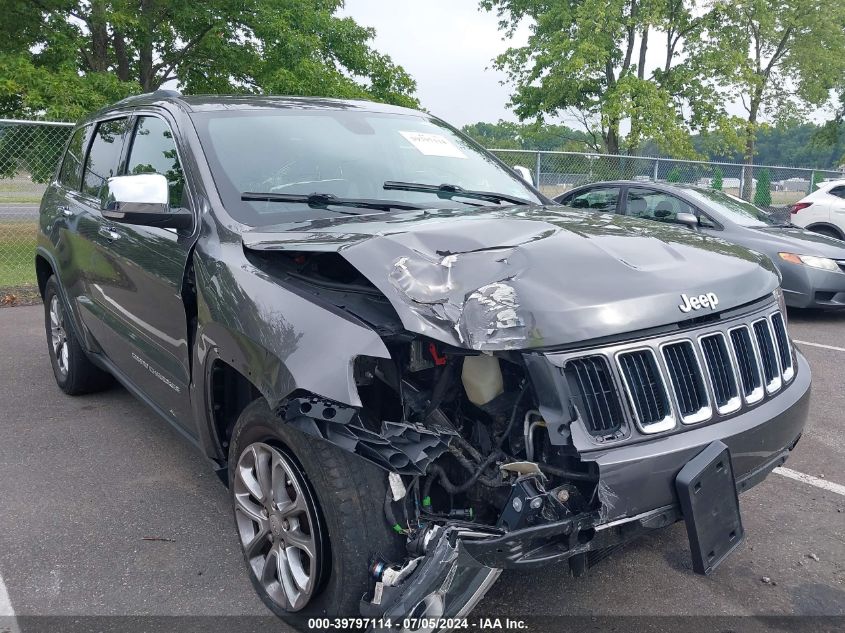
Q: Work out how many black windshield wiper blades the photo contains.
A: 2